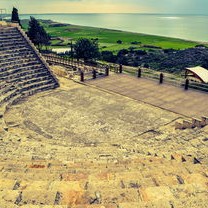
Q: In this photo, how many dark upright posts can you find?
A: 7